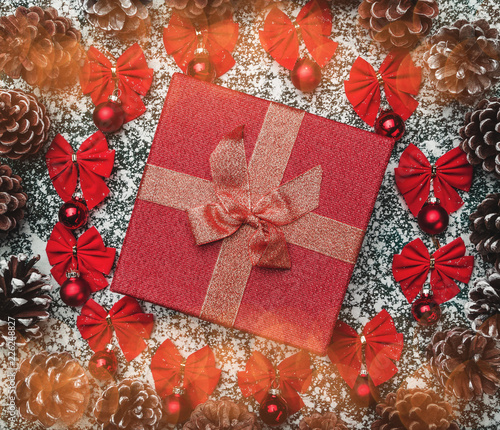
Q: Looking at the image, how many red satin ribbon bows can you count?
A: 12